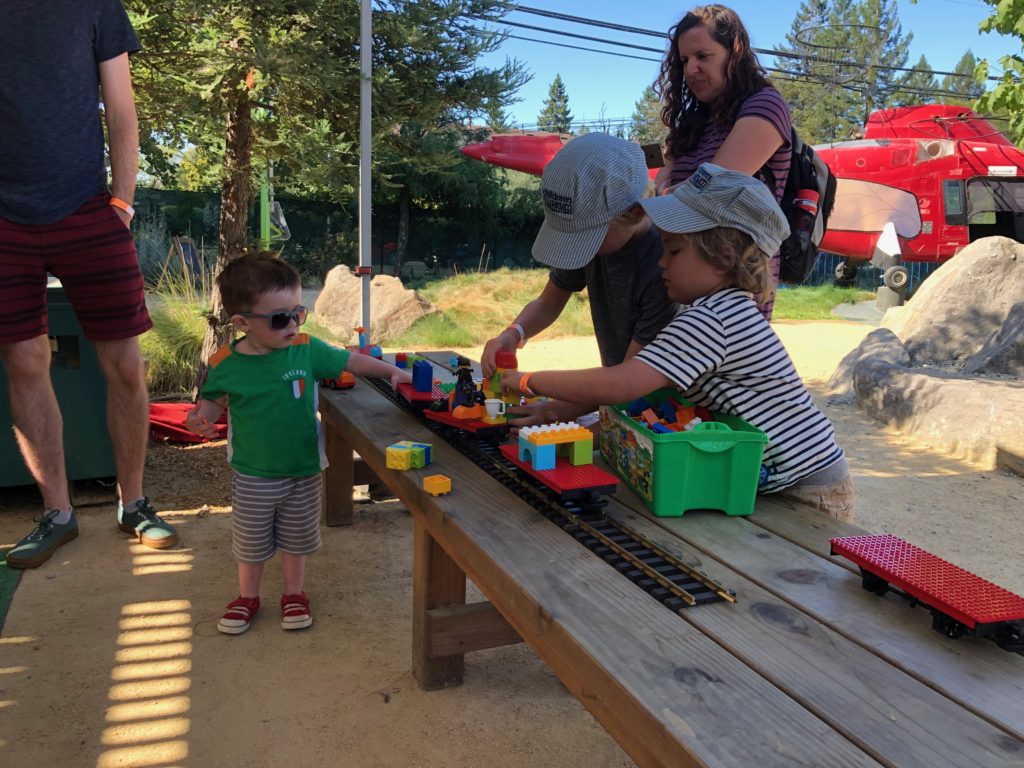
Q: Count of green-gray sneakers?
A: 2